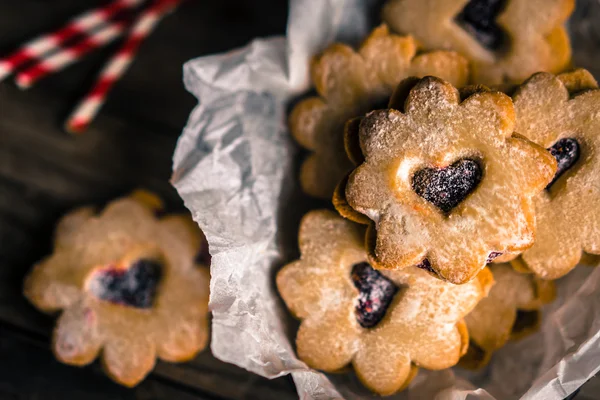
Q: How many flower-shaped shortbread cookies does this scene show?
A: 7